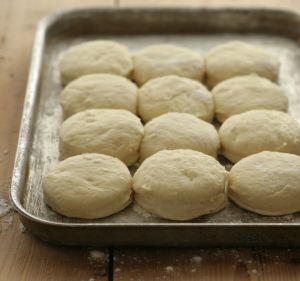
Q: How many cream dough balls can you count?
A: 12